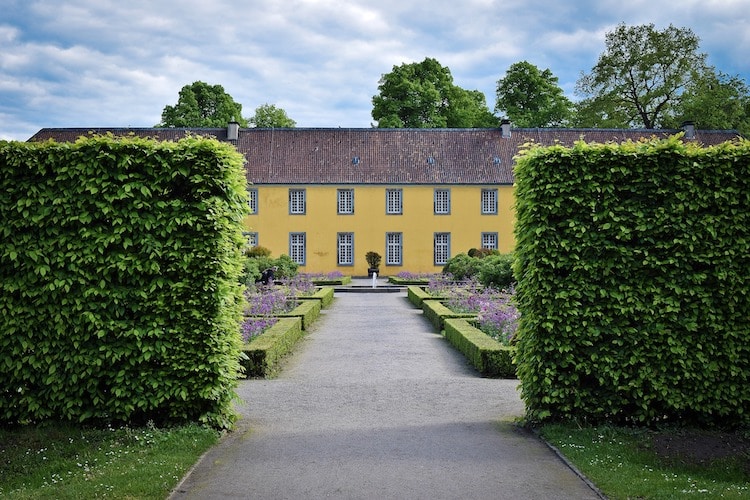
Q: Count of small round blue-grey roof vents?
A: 3